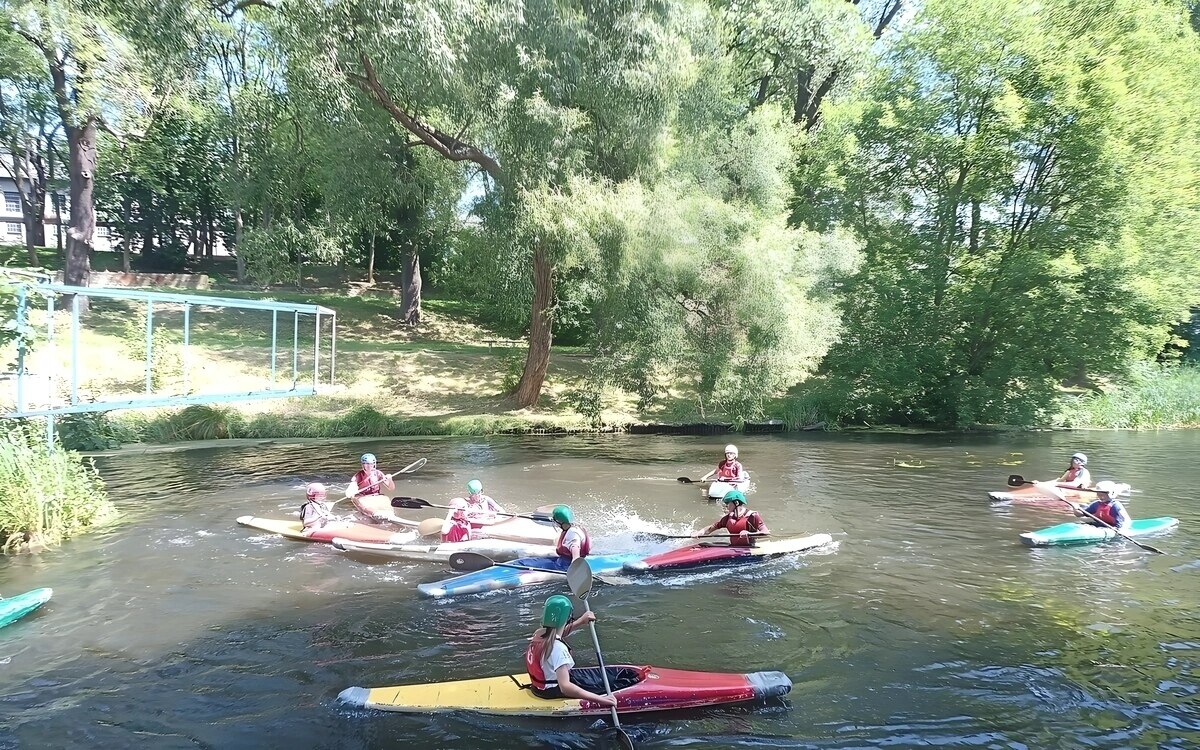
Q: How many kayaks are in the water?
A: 11